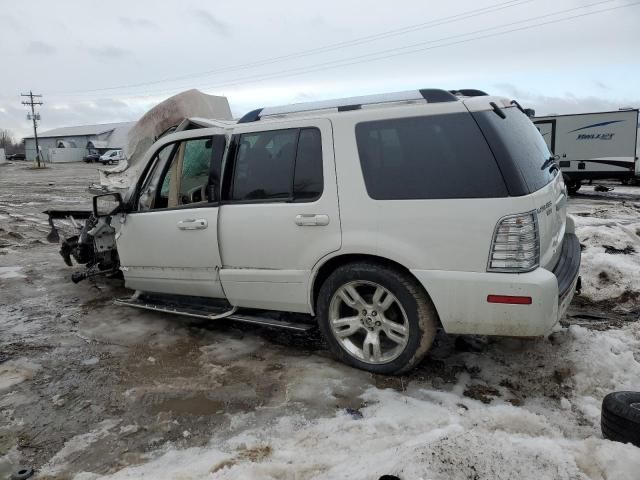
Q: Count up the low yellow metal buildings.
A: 0